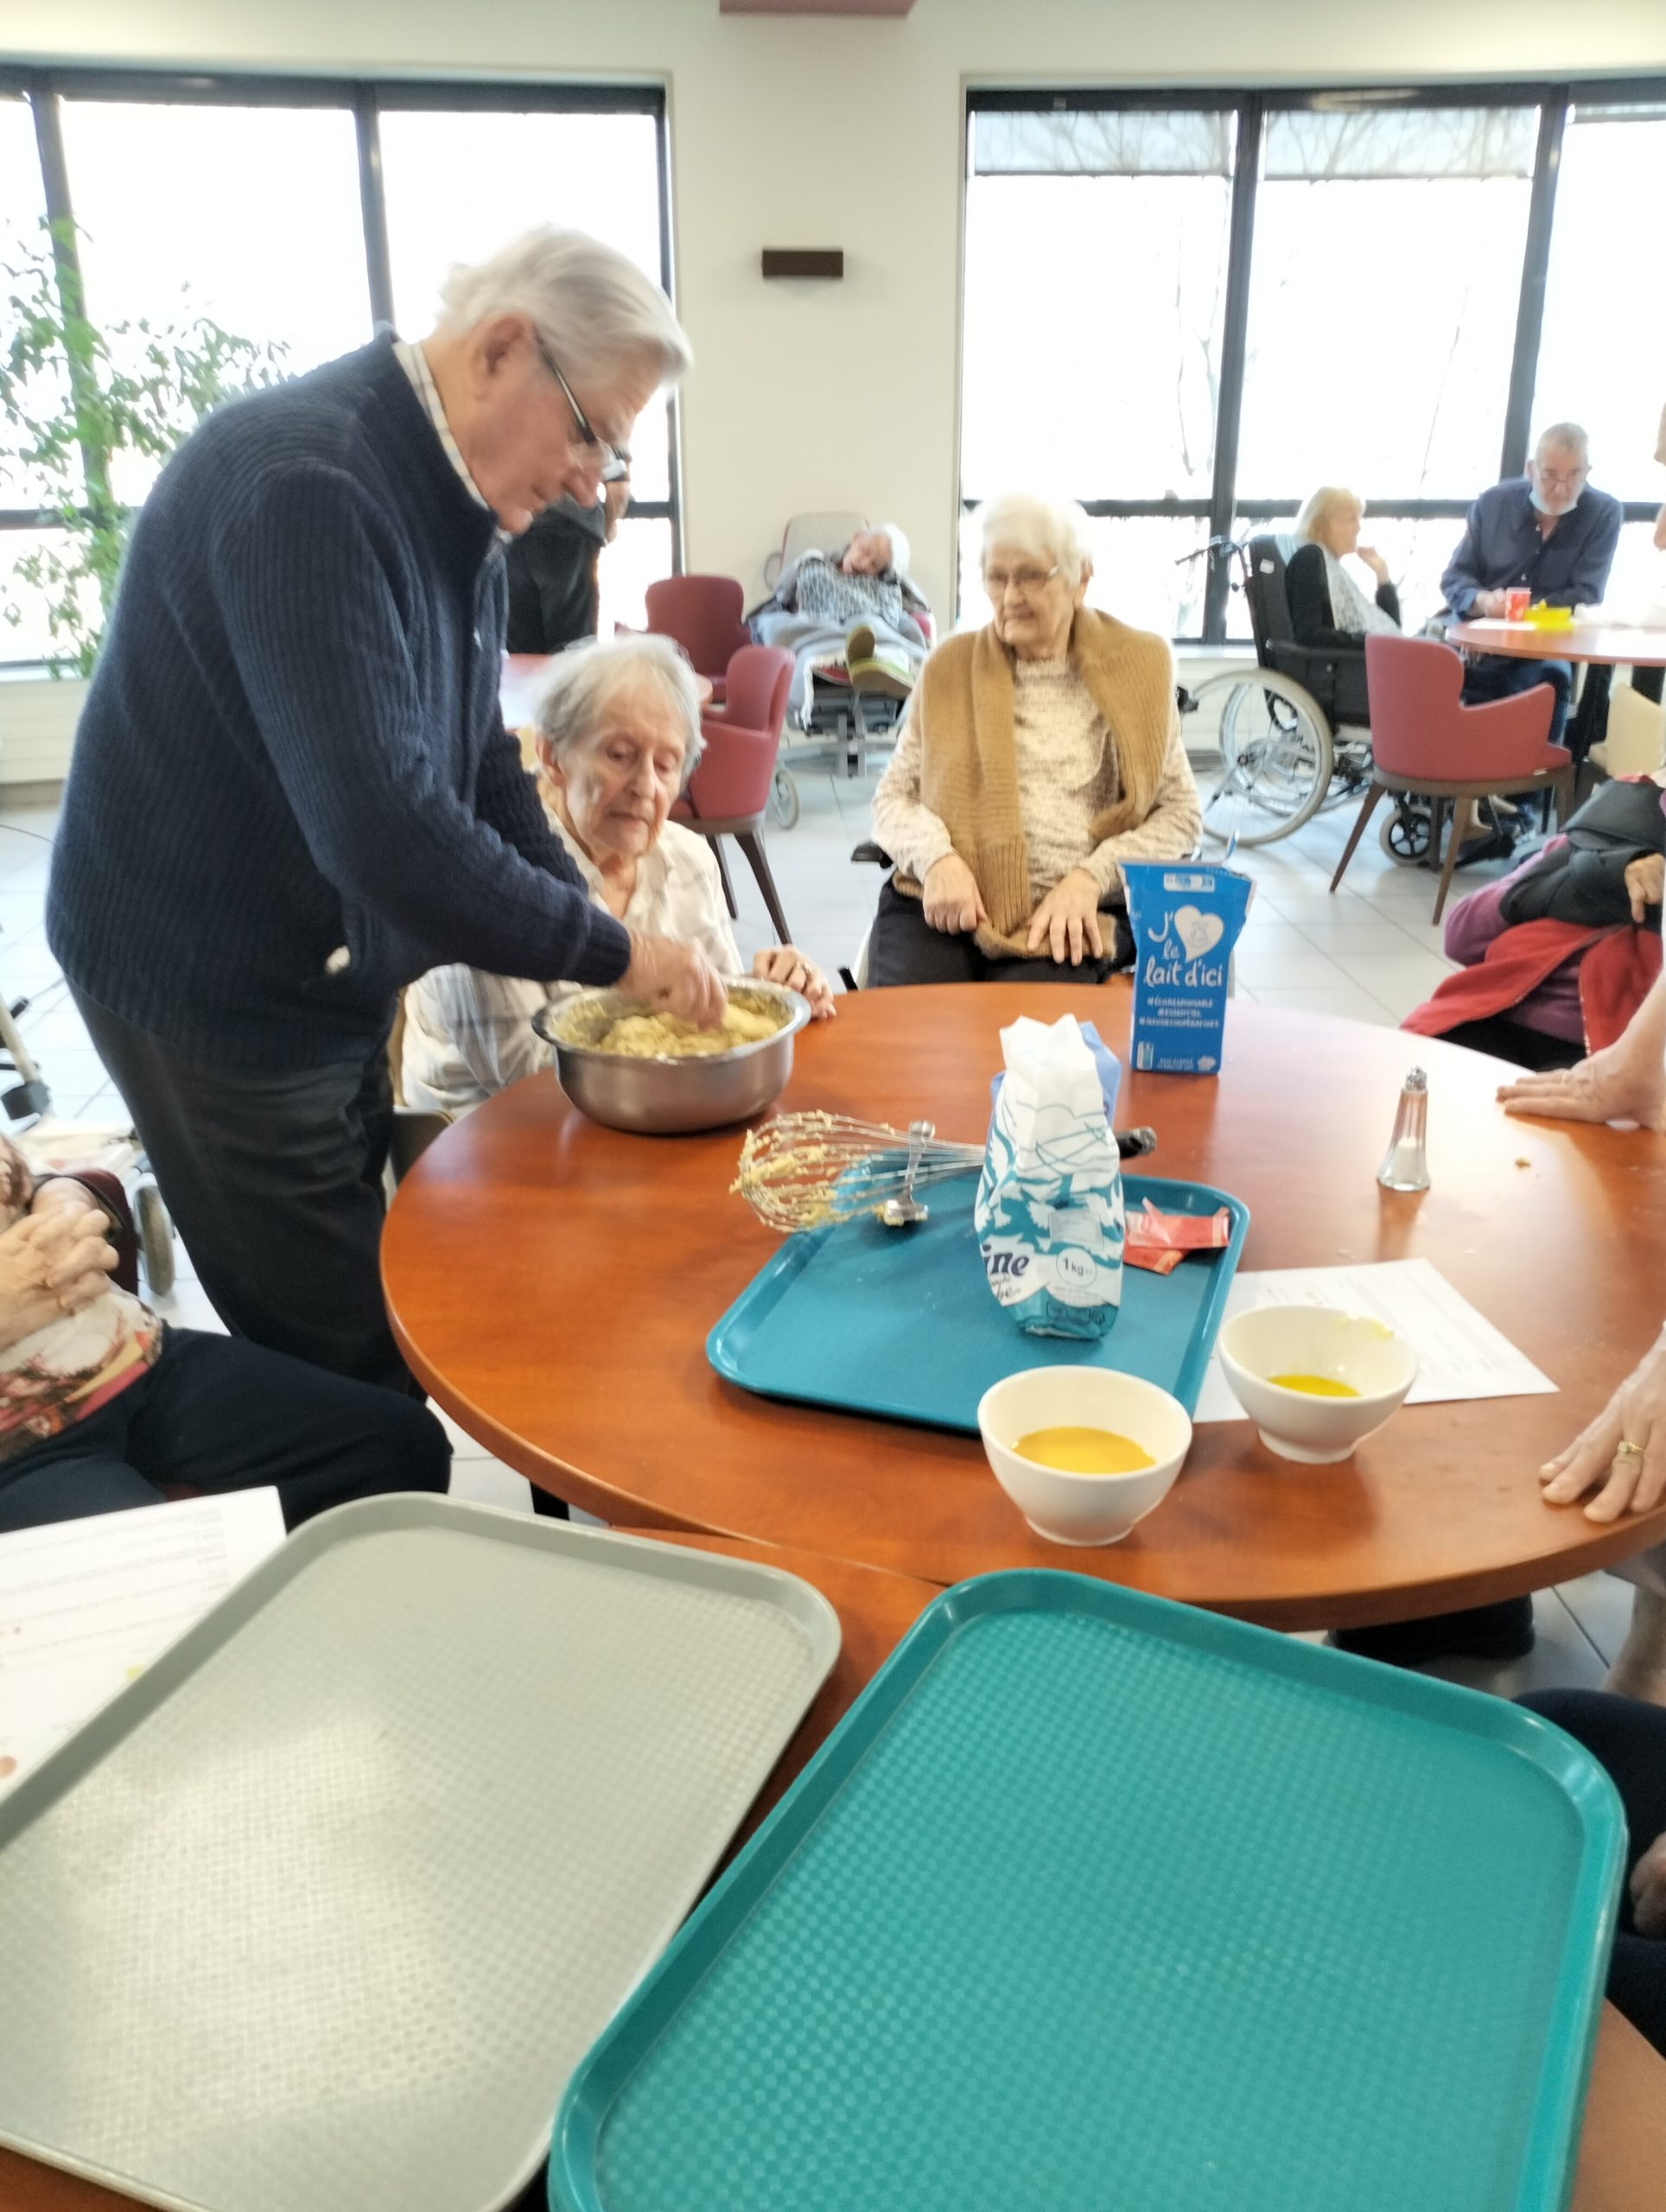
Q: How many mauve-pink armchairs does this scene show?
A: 3